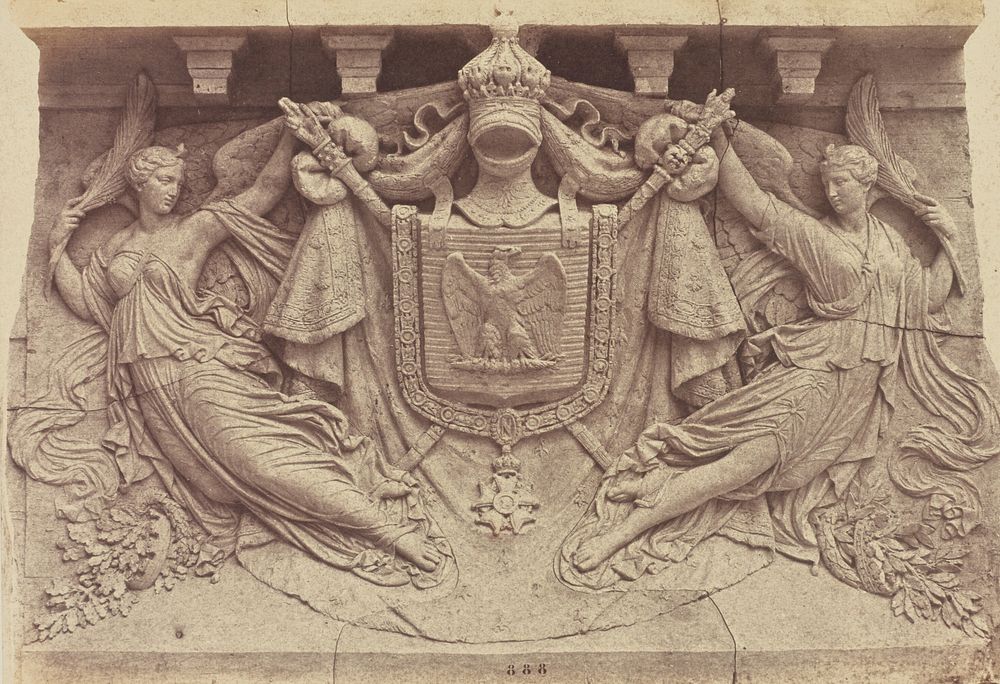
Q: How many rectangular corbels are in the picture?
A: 4